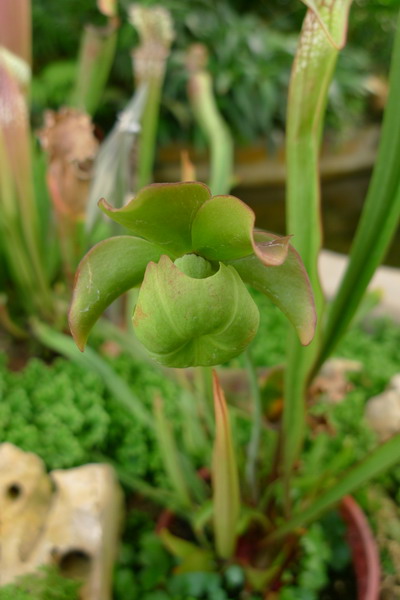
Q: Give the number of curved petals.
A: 4